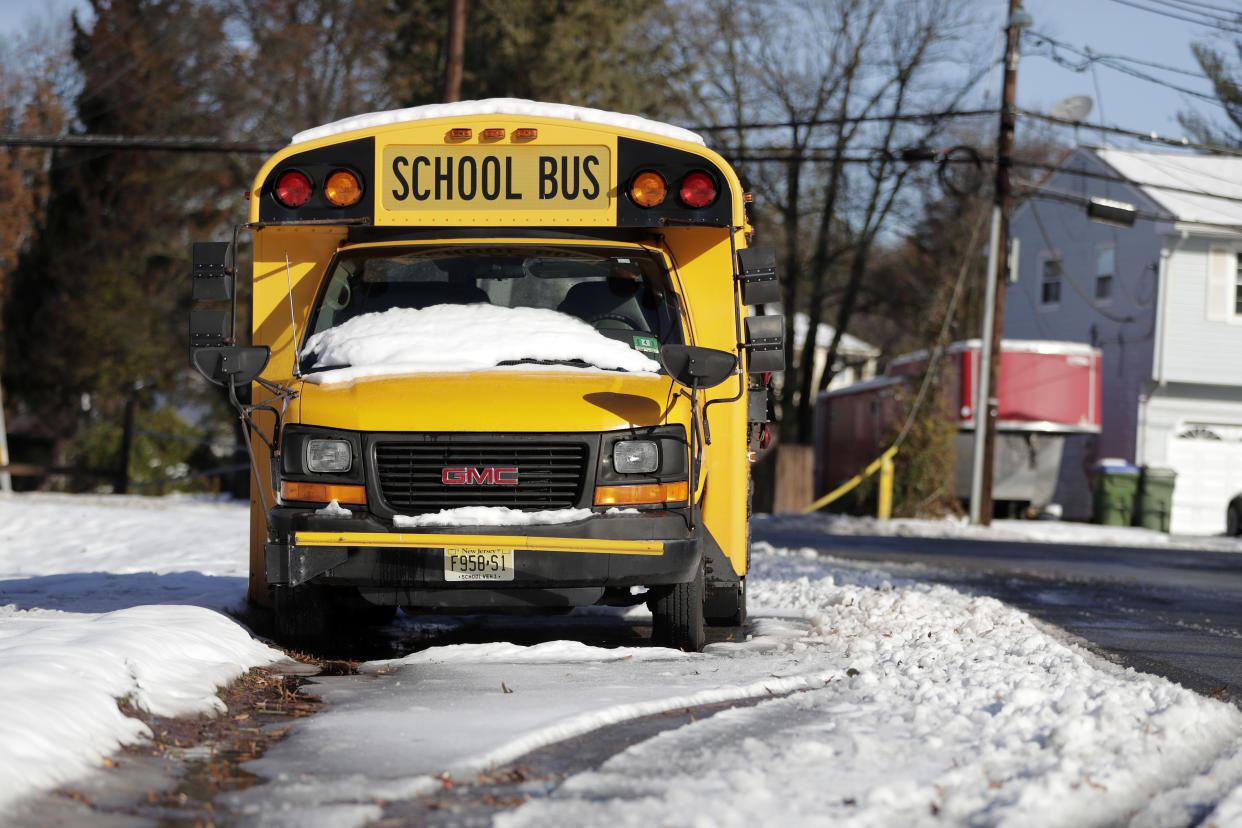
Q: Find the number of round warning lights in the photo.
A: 4